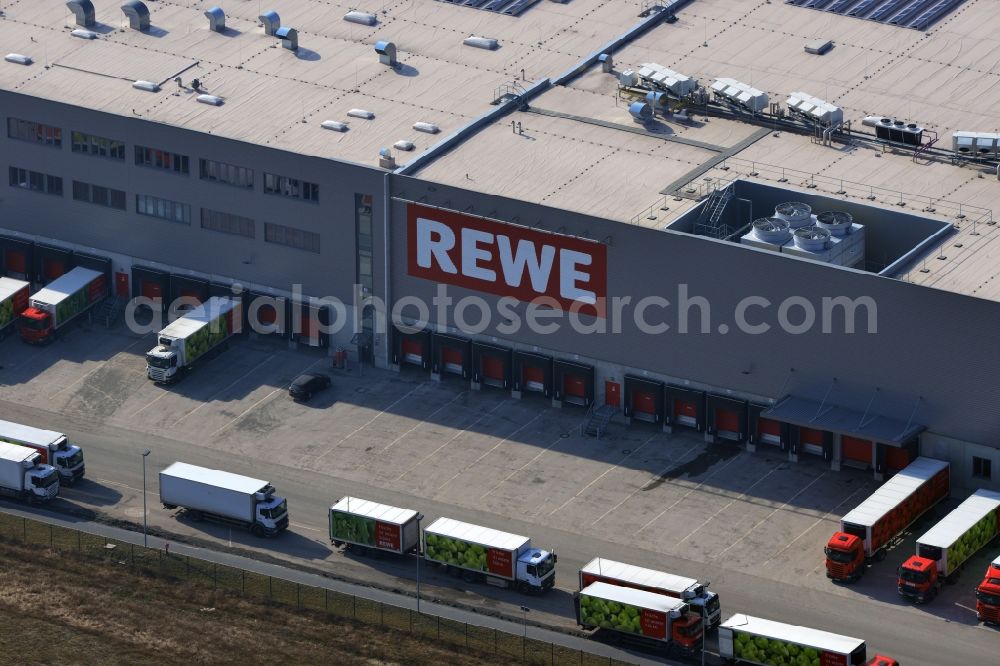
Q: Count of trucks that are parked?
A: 13